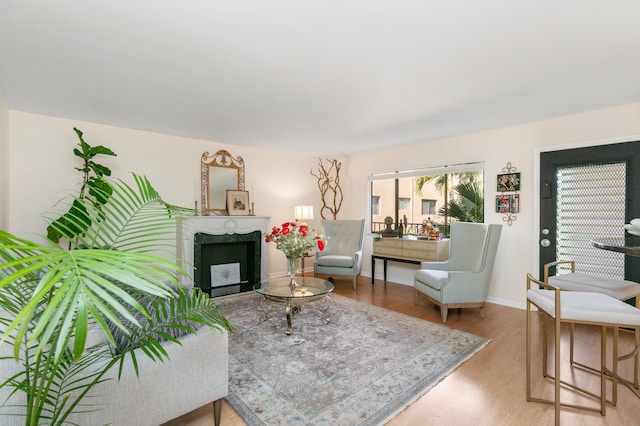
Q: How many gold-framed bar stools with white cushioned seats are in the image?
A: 2